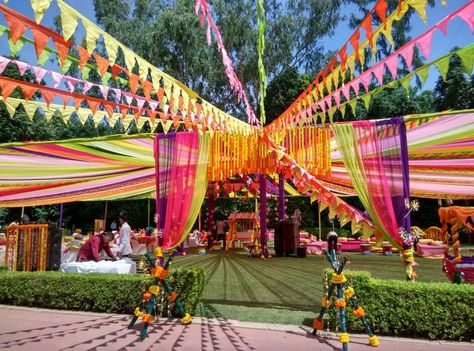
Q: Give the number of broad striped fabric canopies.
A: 2